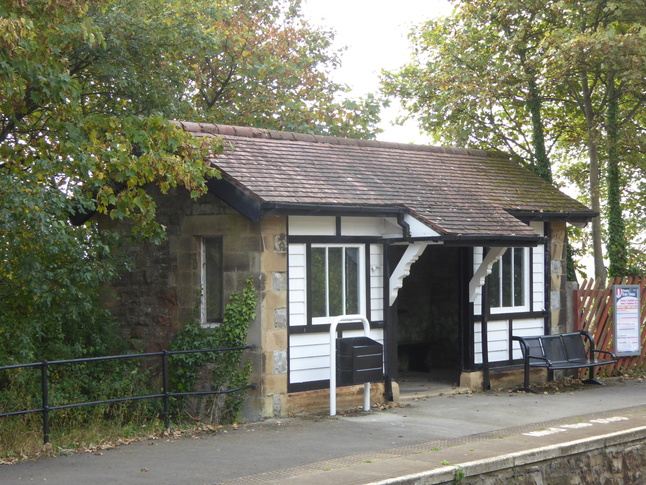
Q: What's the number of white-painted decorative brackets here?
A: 2